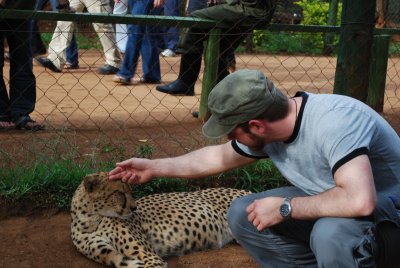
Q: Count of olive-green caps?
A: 1